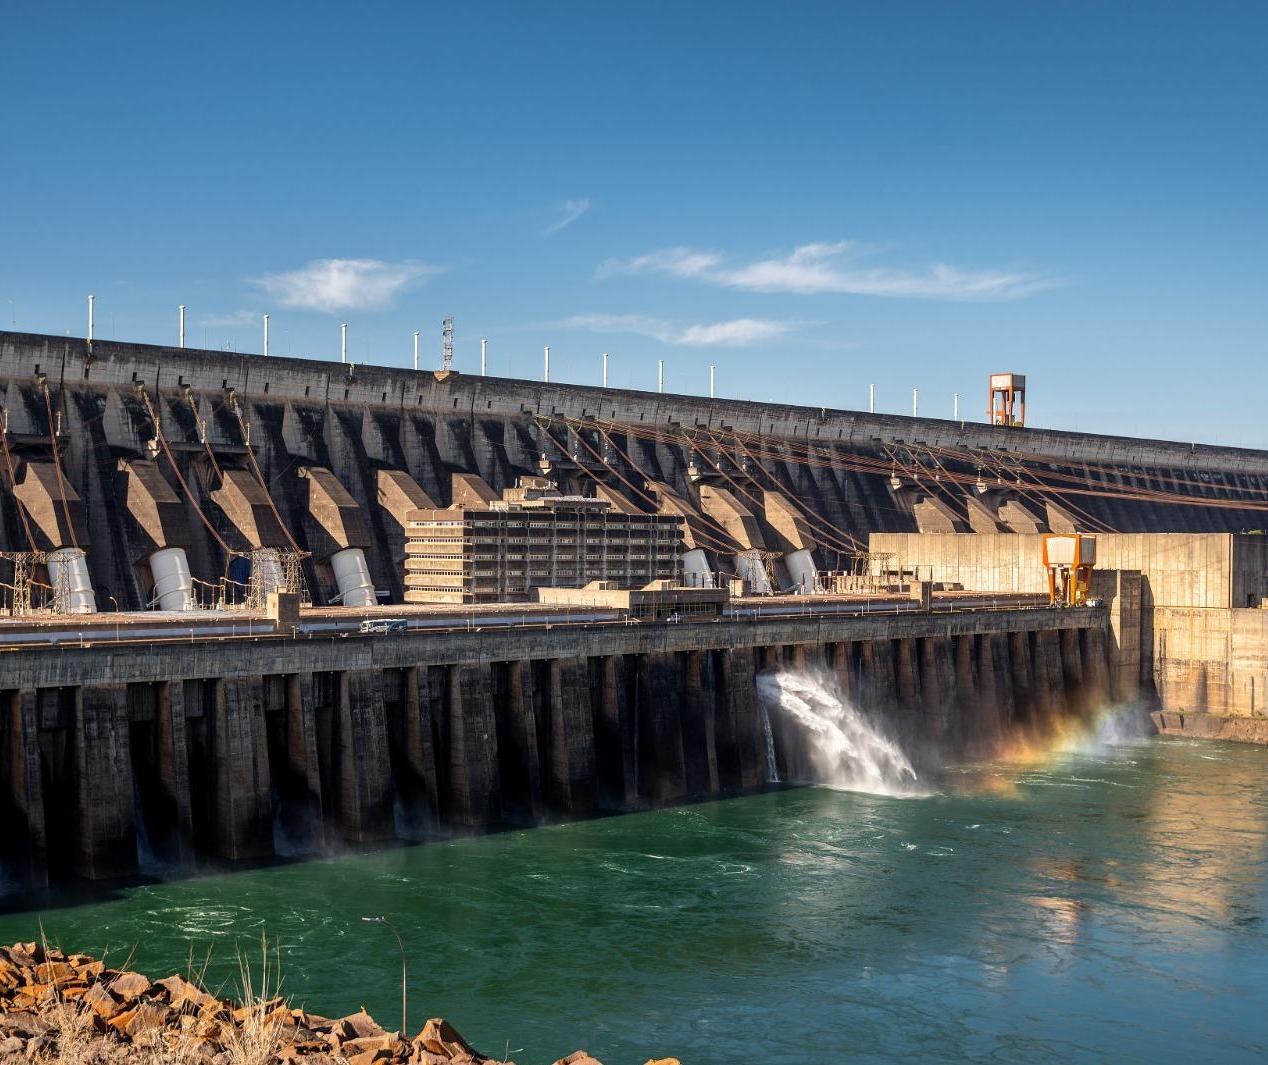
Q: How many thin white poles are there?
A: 13